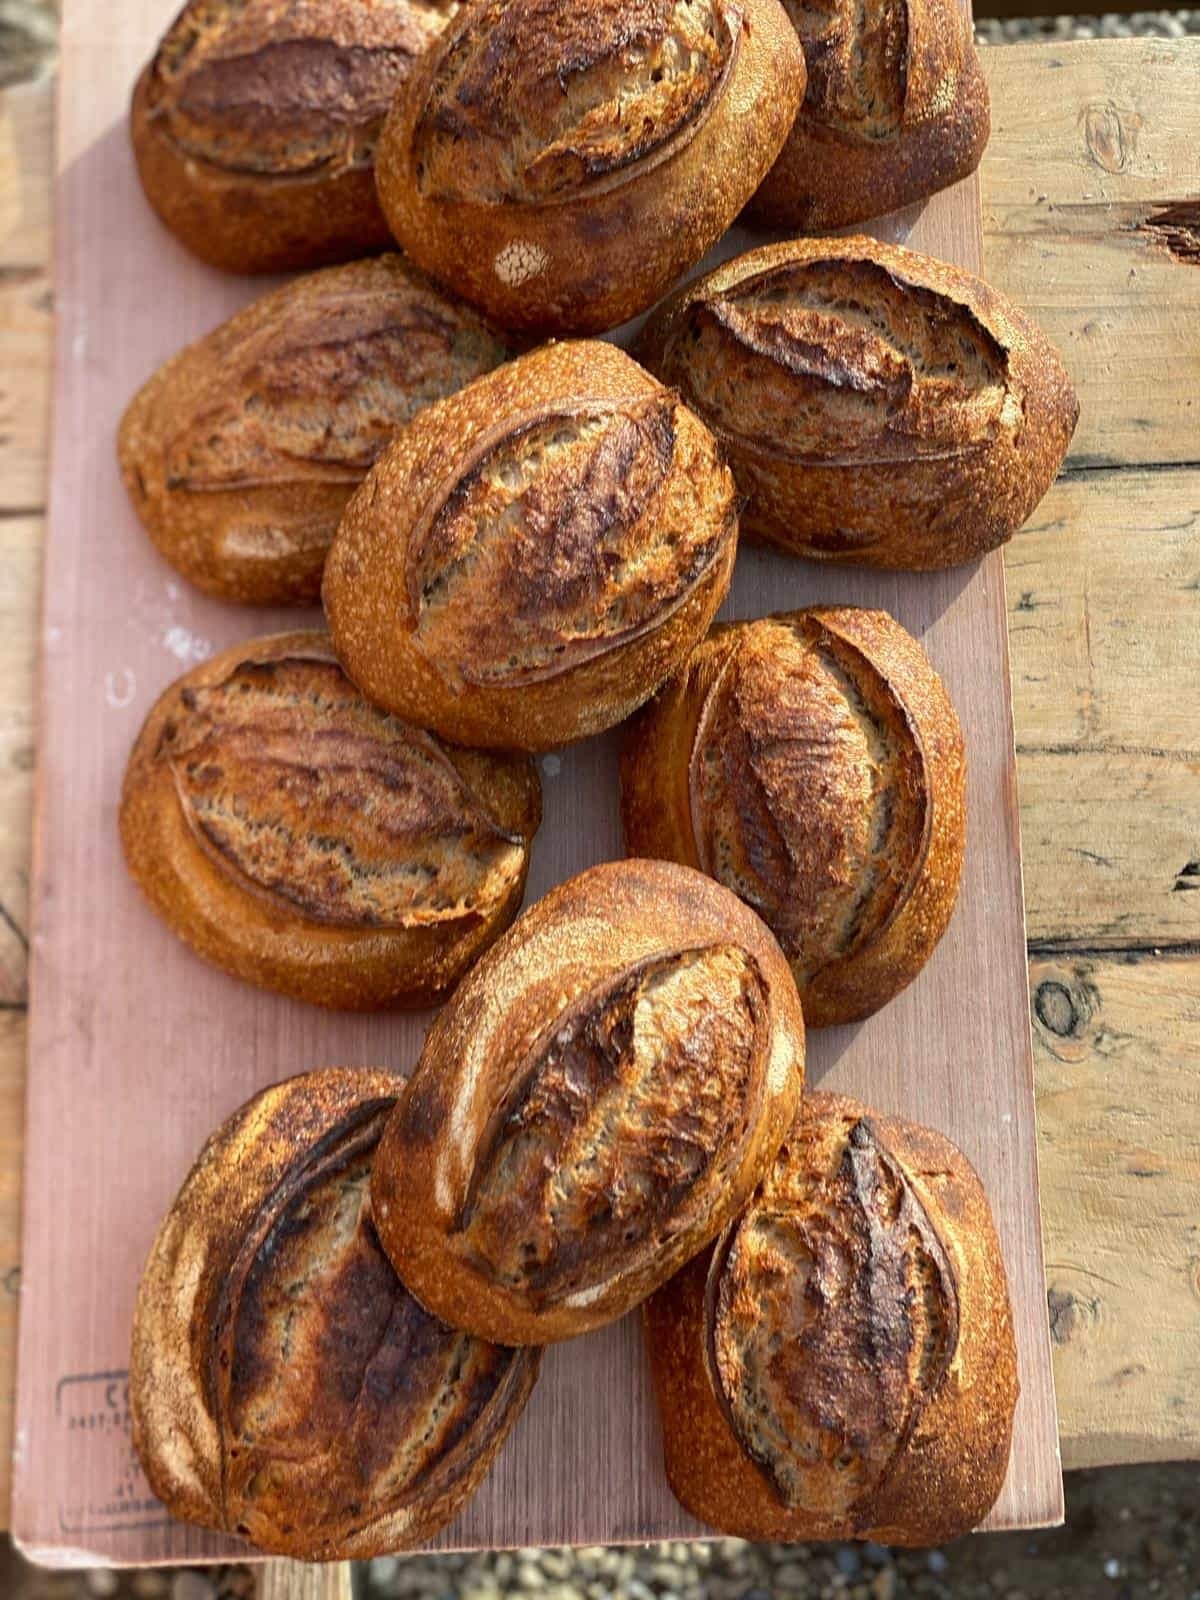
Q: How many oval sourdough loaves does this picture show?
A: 11